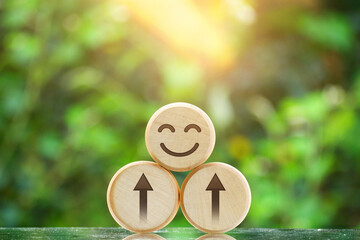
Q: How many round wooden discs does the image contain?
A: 3